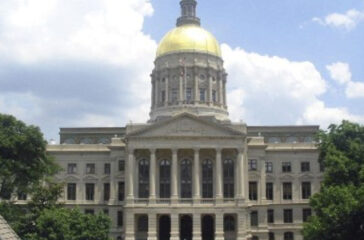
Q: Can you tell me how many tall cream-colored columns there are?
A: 6